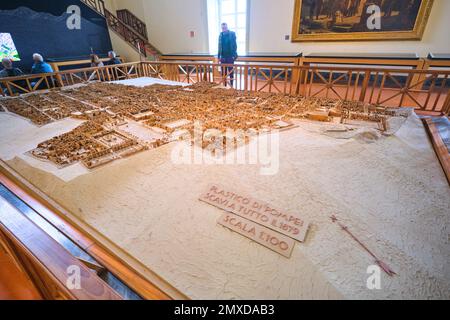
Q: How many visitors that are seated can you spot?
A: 4